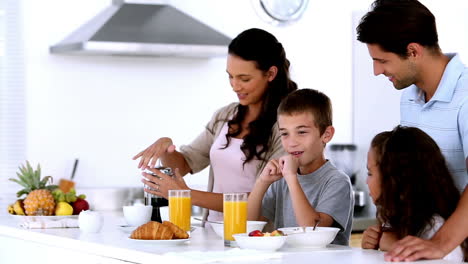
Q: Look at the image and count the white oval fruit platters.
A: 1